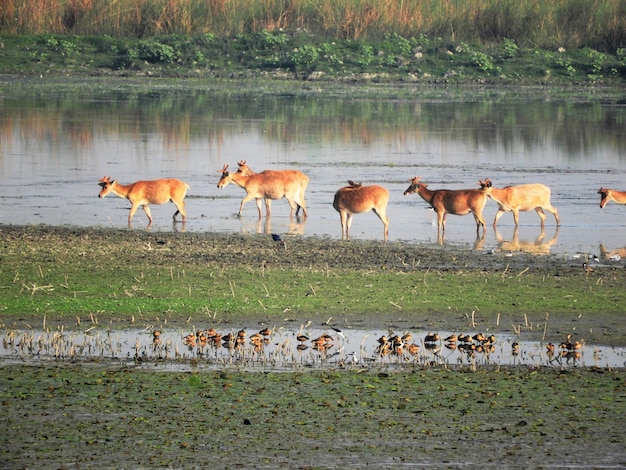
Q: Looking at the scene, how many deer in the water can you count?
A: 7